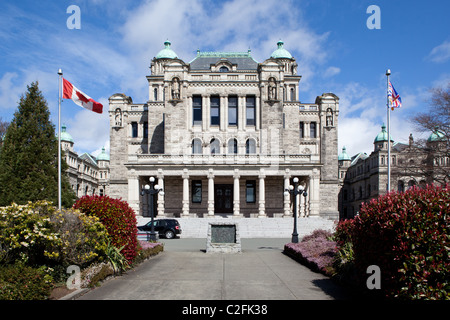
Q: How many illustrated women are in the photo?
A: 0